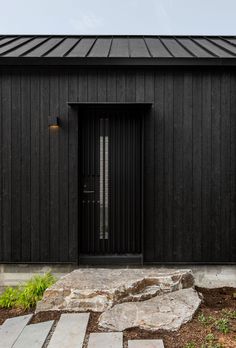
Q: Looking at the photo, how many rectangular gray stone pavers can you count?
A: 5